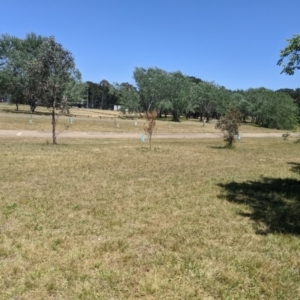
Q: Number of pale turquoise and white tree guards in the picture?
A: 7